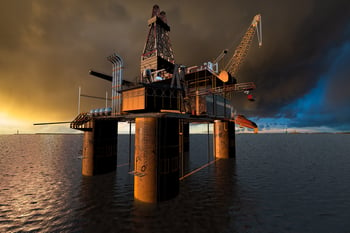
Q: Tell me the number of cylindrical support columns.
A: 4